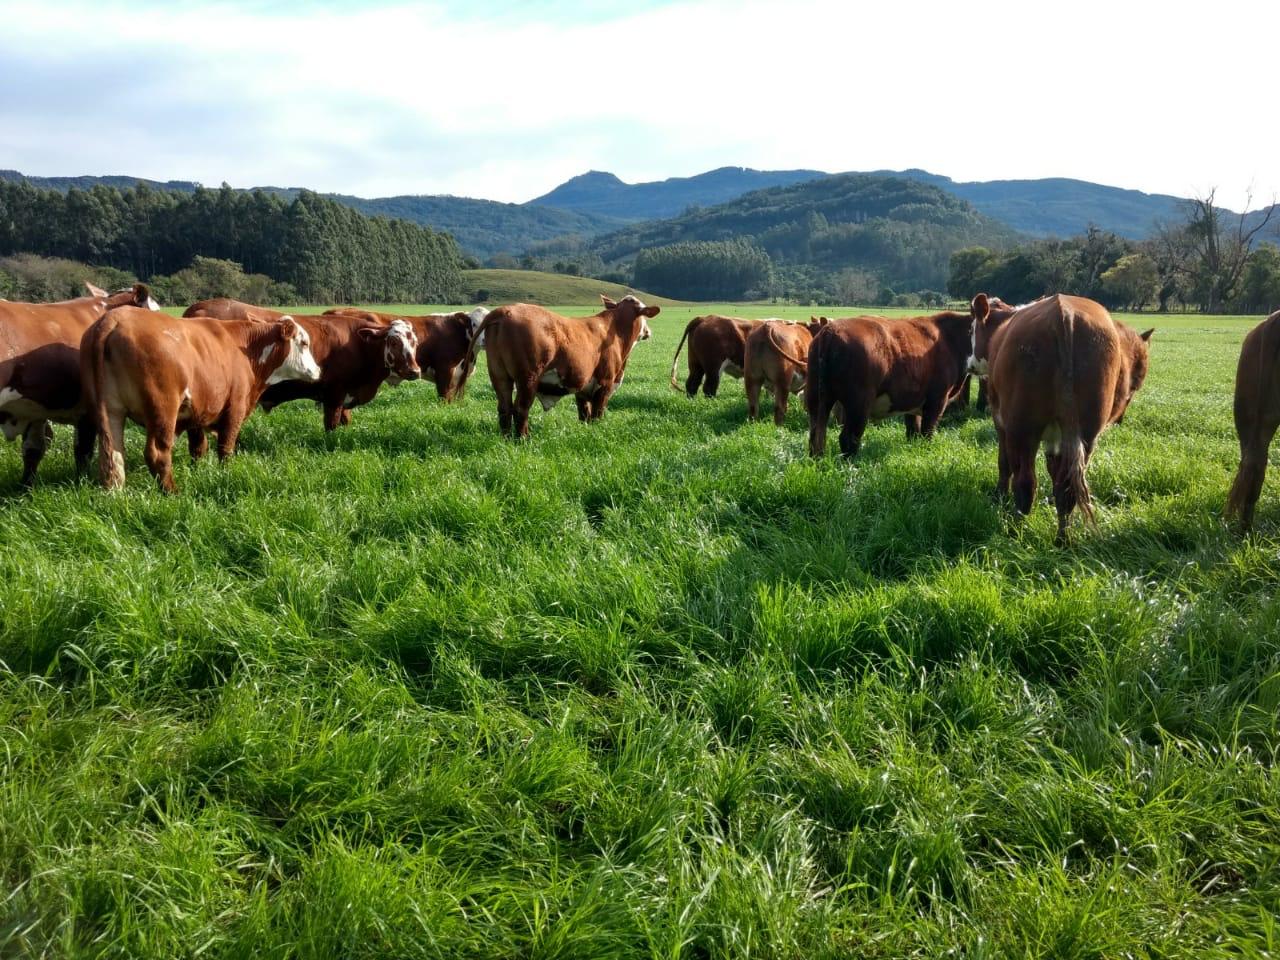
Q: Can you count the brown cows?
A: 11